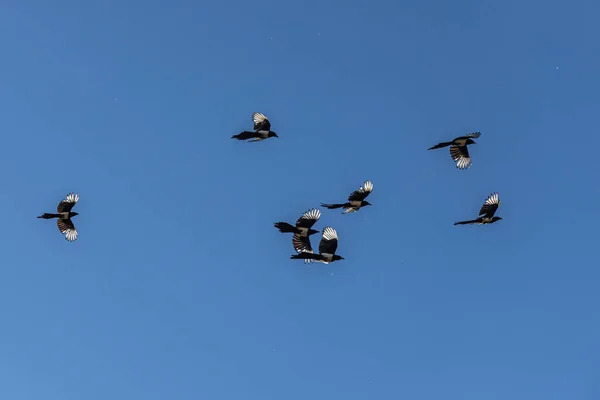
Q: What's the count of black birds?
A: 7